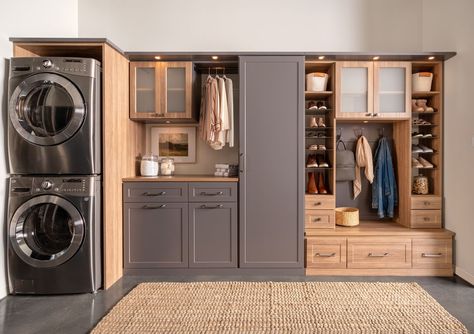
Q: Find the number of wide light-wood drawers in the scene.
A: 3